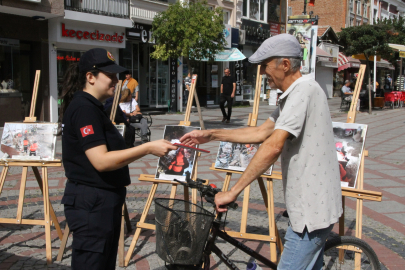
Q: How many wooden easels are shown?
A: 5